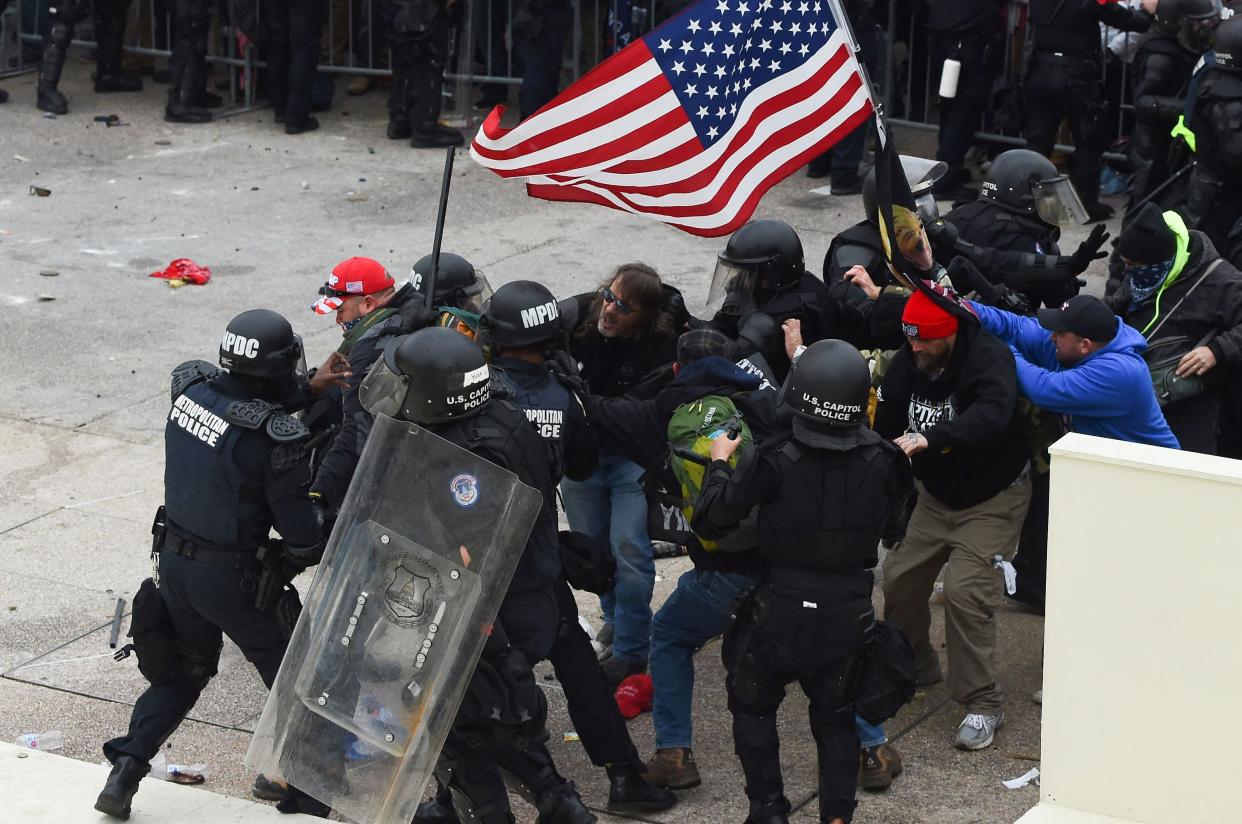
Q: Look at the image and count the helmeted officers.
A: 10